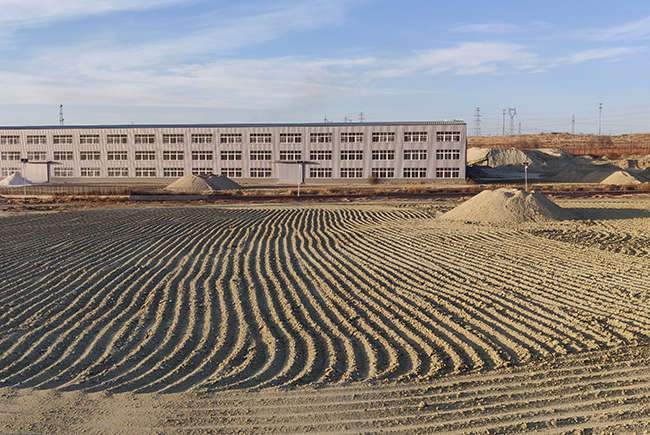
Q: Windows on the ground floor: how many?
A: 14